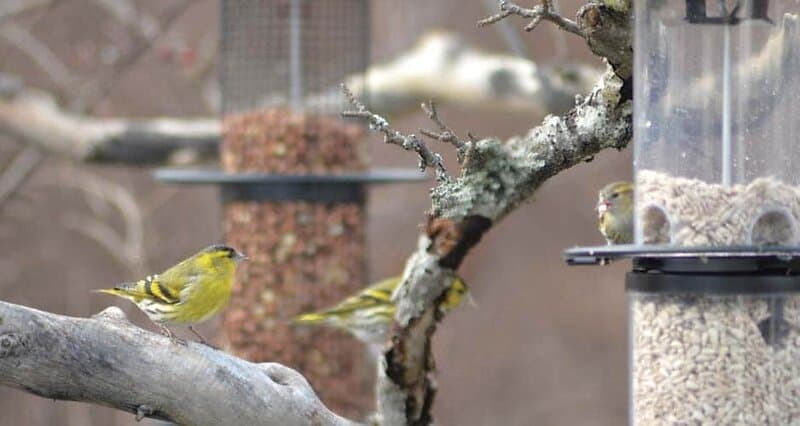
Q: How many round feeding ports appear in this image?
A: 2